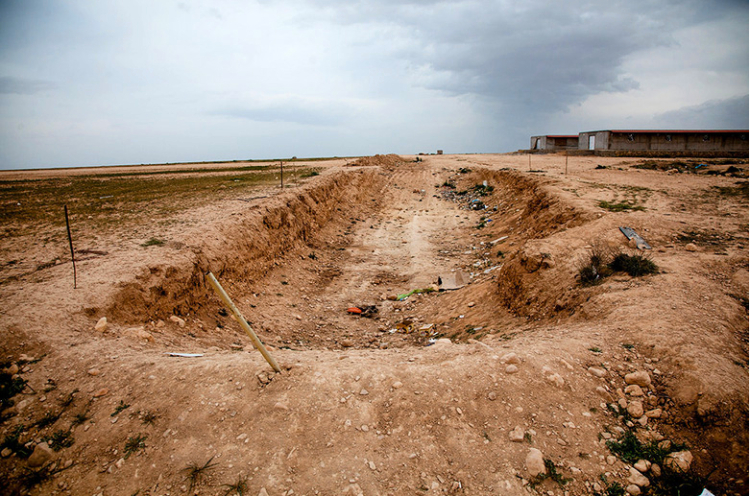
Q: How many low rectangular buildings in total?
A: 2